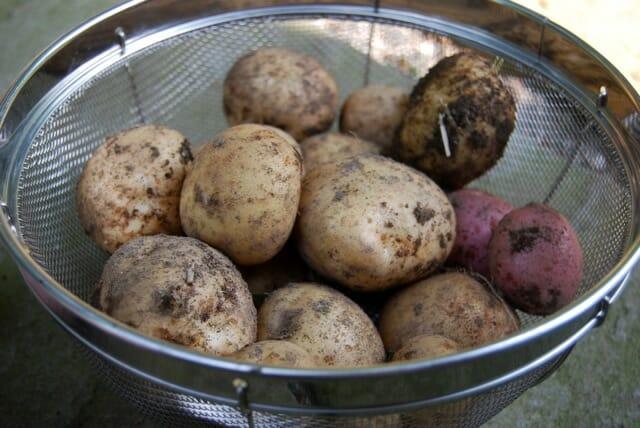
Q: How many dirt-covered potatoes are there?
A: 14